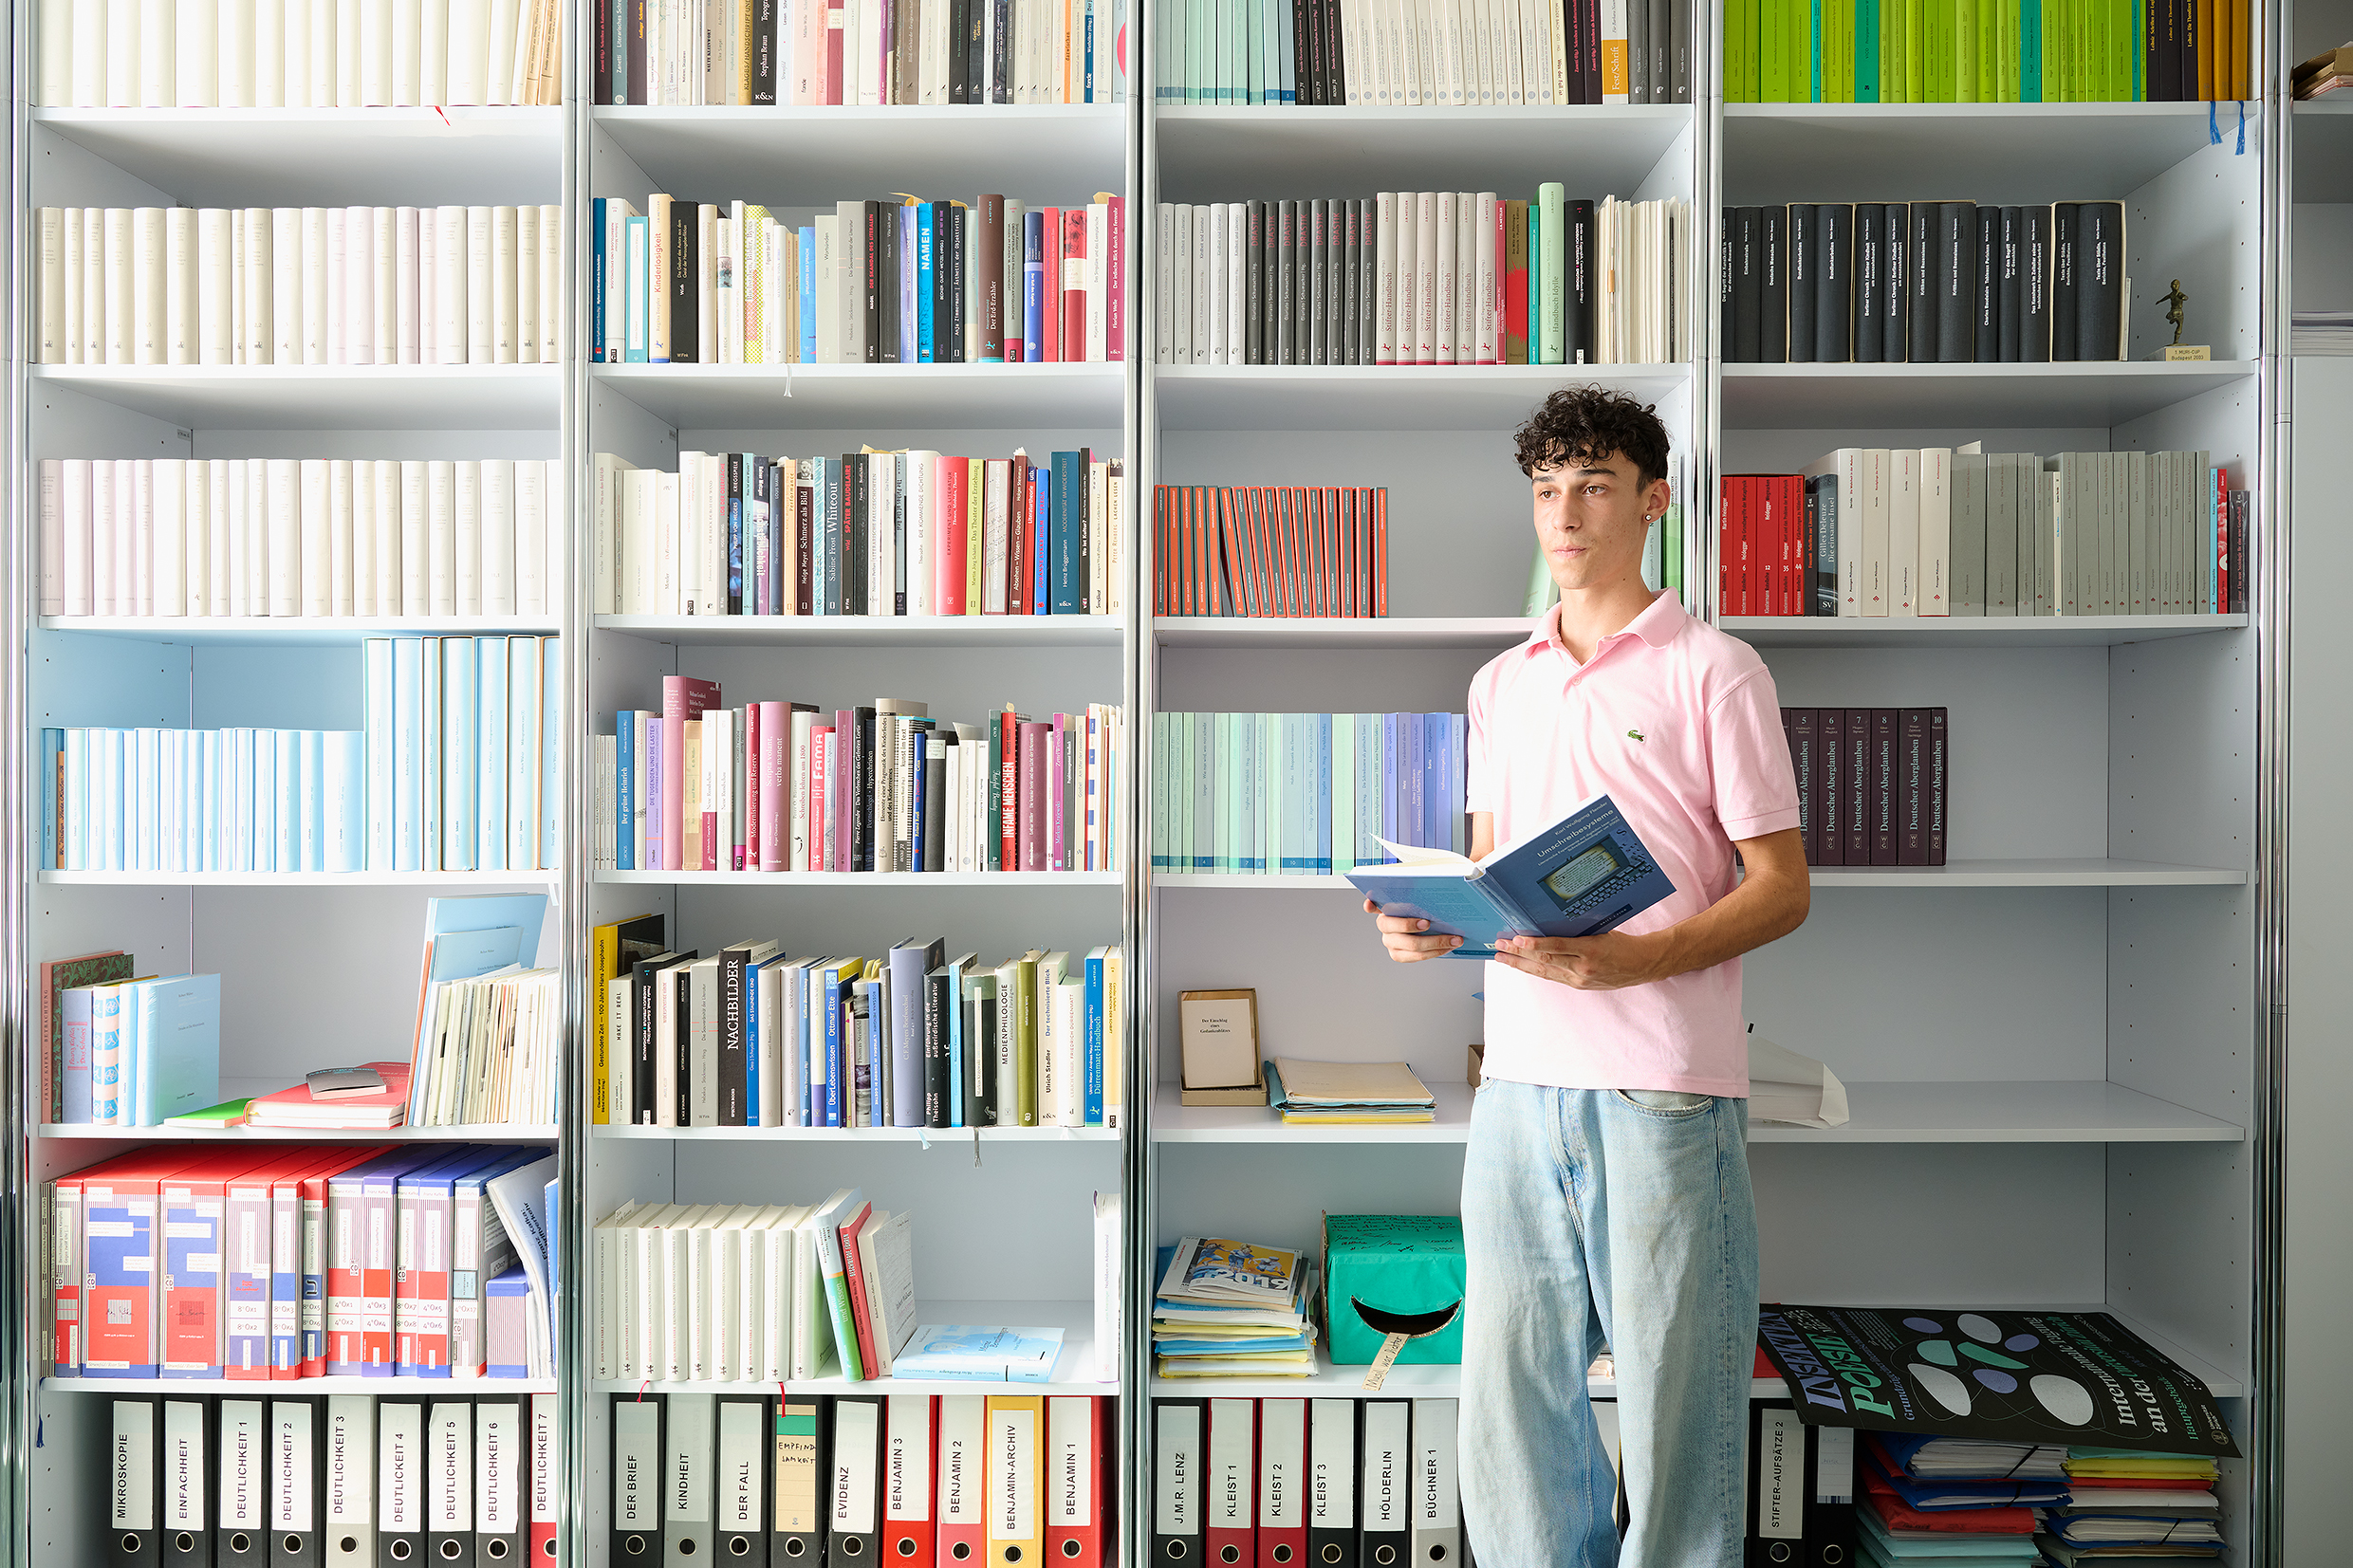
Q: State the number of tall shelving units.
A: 4